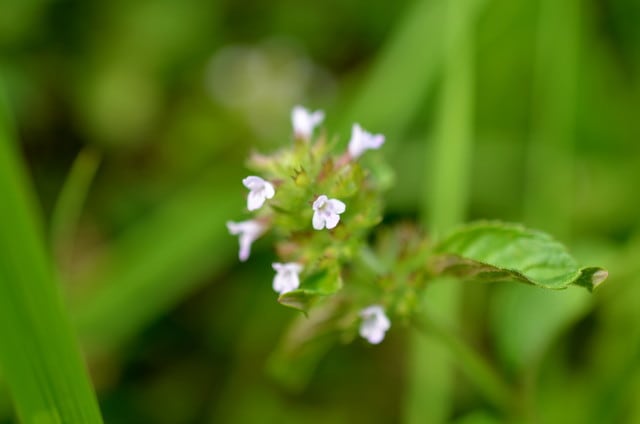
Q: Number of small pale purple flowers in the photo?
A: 7